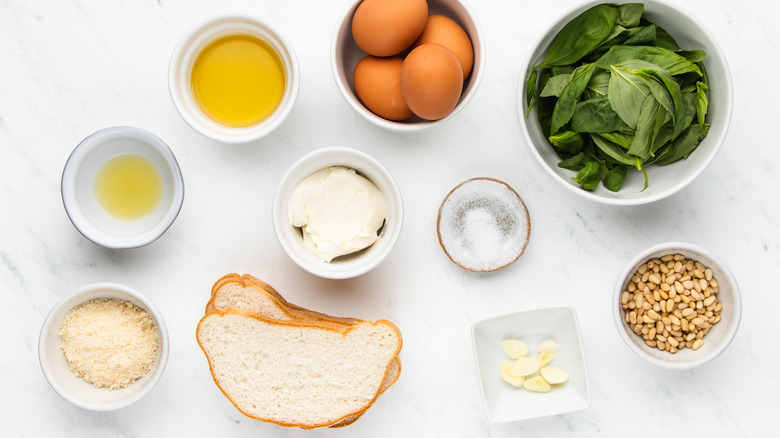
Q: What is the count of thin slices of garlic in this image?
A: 7